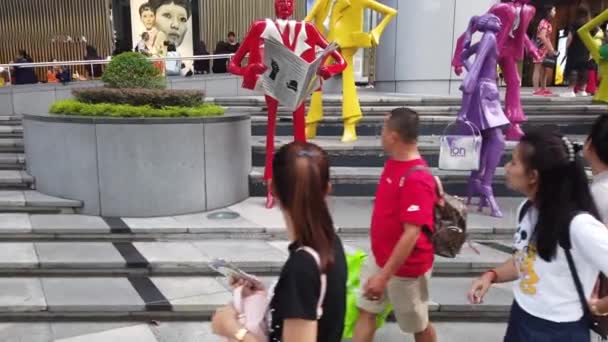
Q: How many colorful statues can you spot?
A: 5